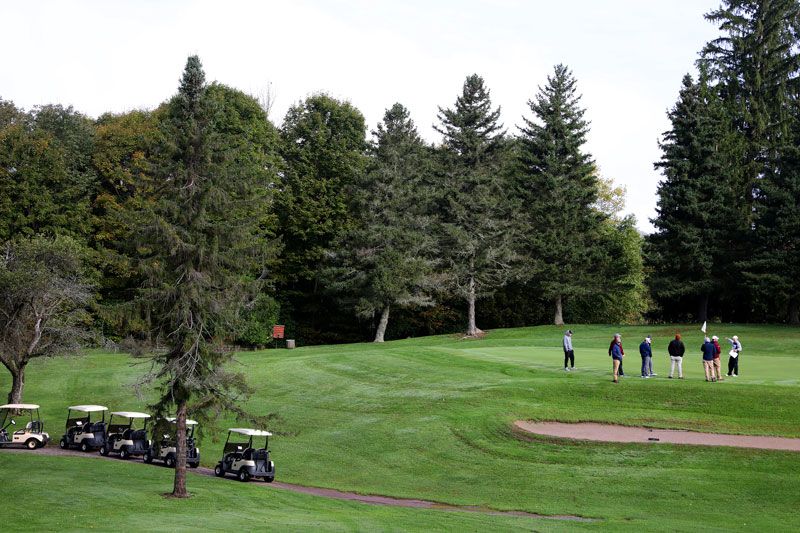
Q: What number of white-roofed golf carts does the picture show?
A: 5